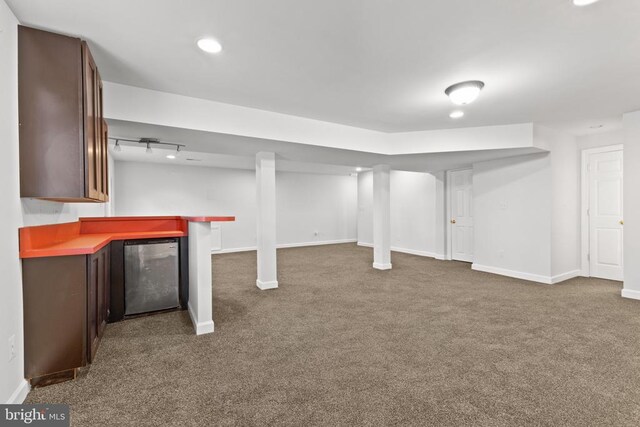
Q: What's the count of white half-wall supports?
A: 1